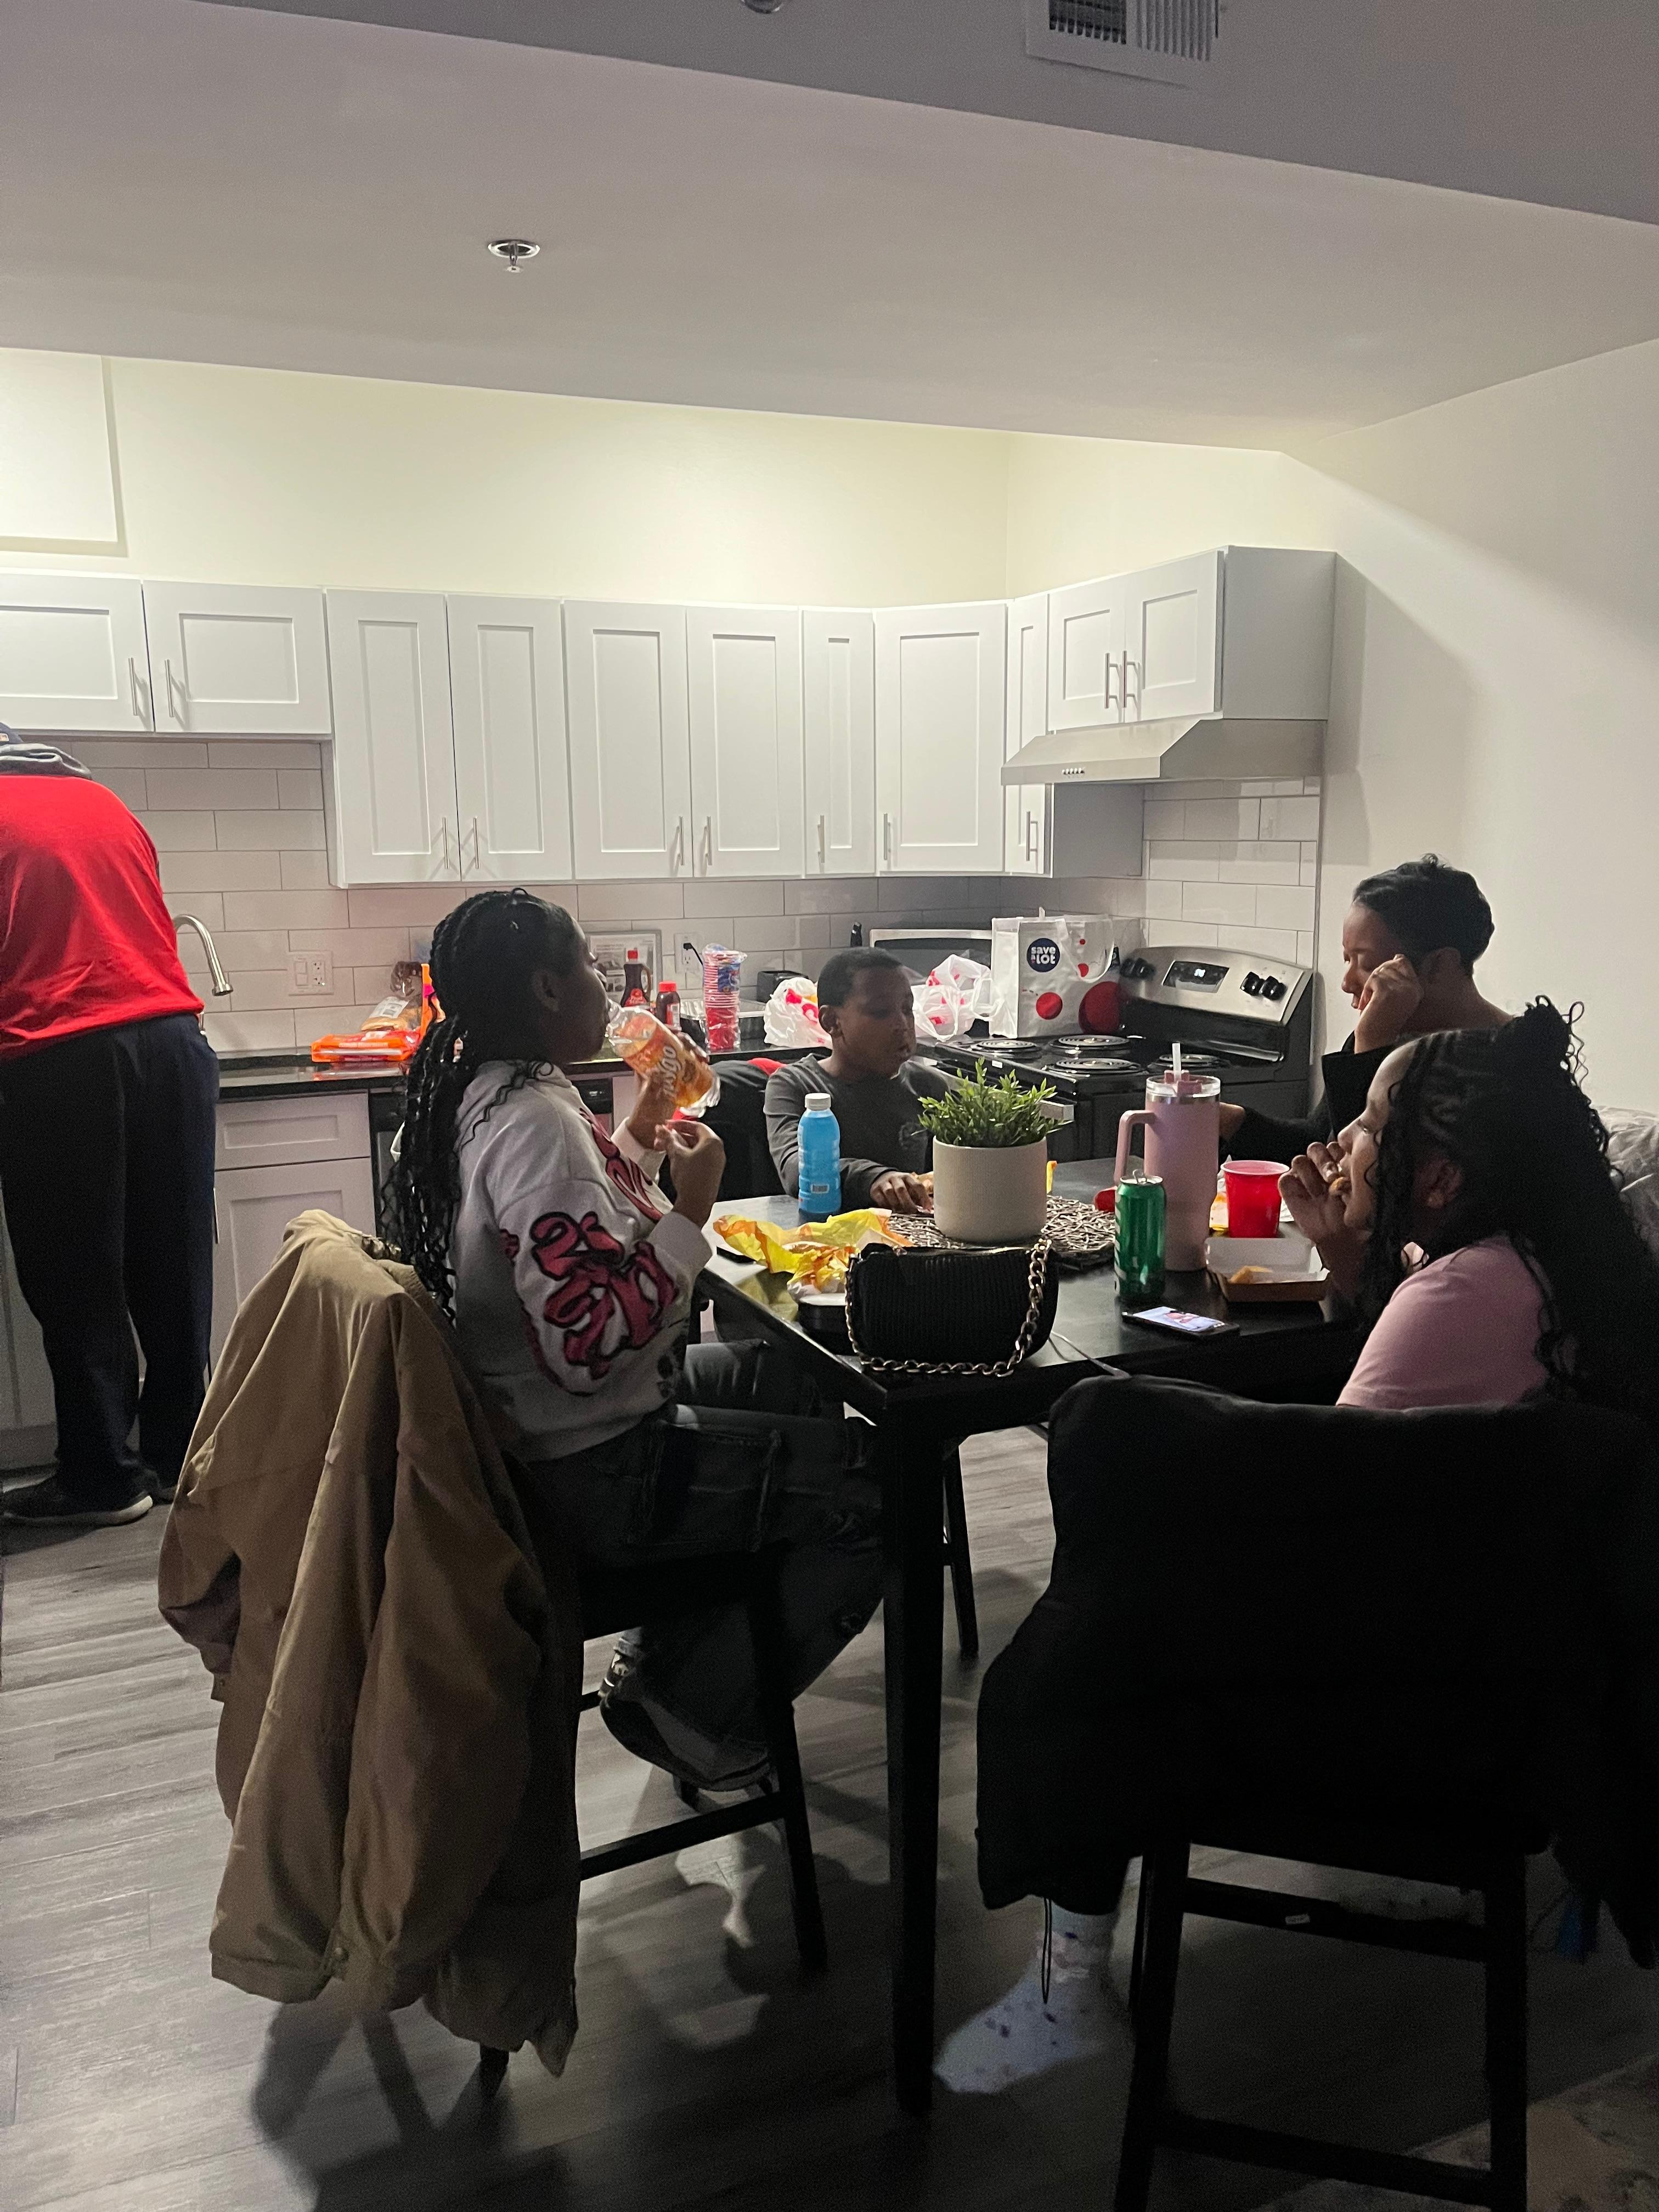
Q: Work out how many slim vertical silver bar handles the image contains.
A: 11